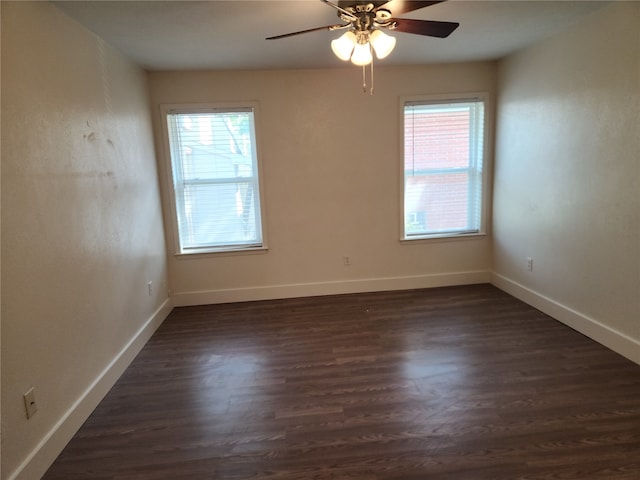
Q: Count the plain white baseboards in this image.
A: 3